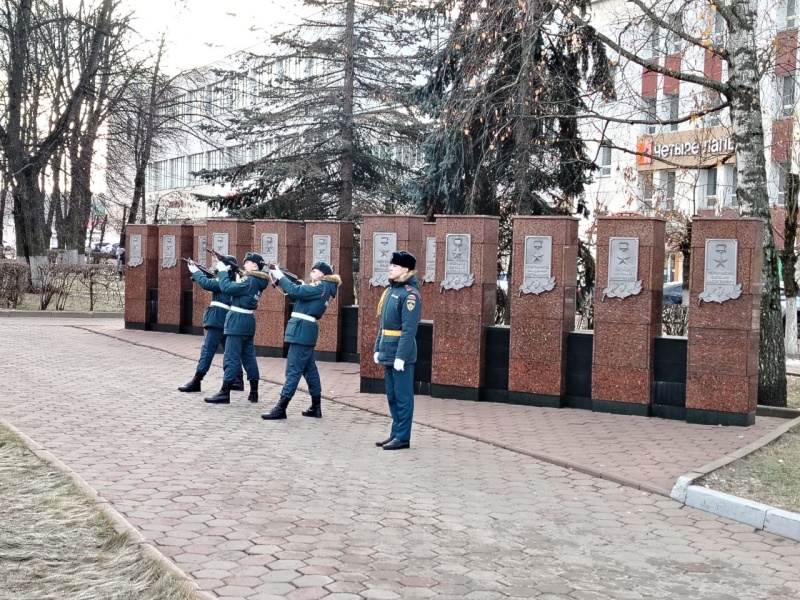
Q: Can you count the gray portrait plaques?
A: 12